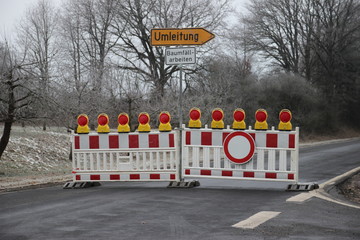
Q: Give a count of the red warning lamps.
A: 10